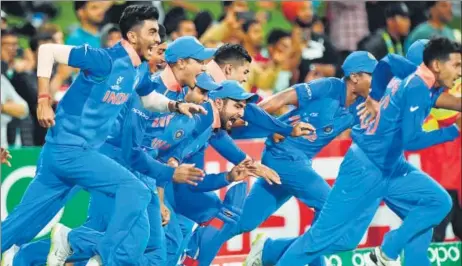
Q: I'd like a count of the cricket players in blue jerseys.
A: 9